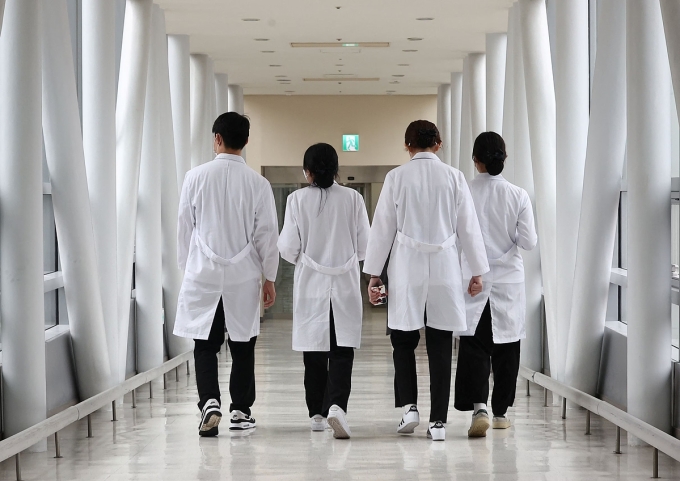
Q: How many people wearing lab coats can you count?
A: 4